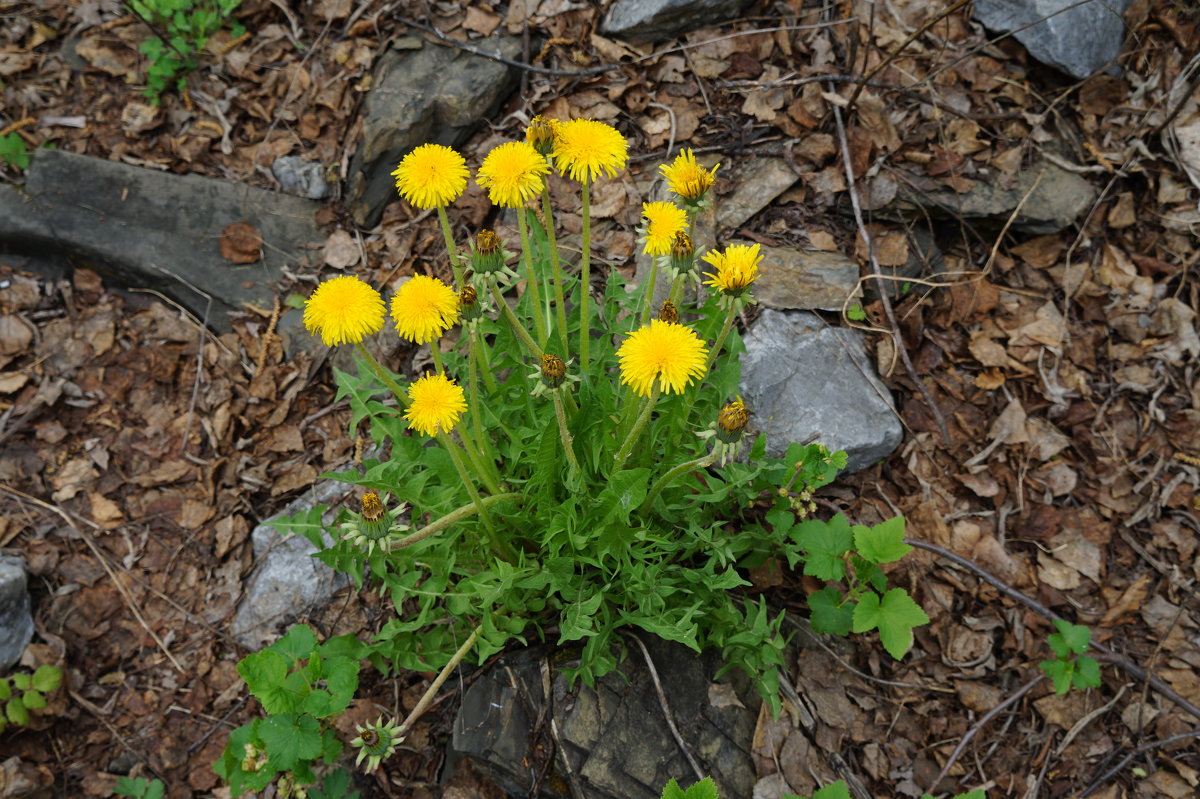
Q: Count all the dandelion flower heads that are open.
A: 10